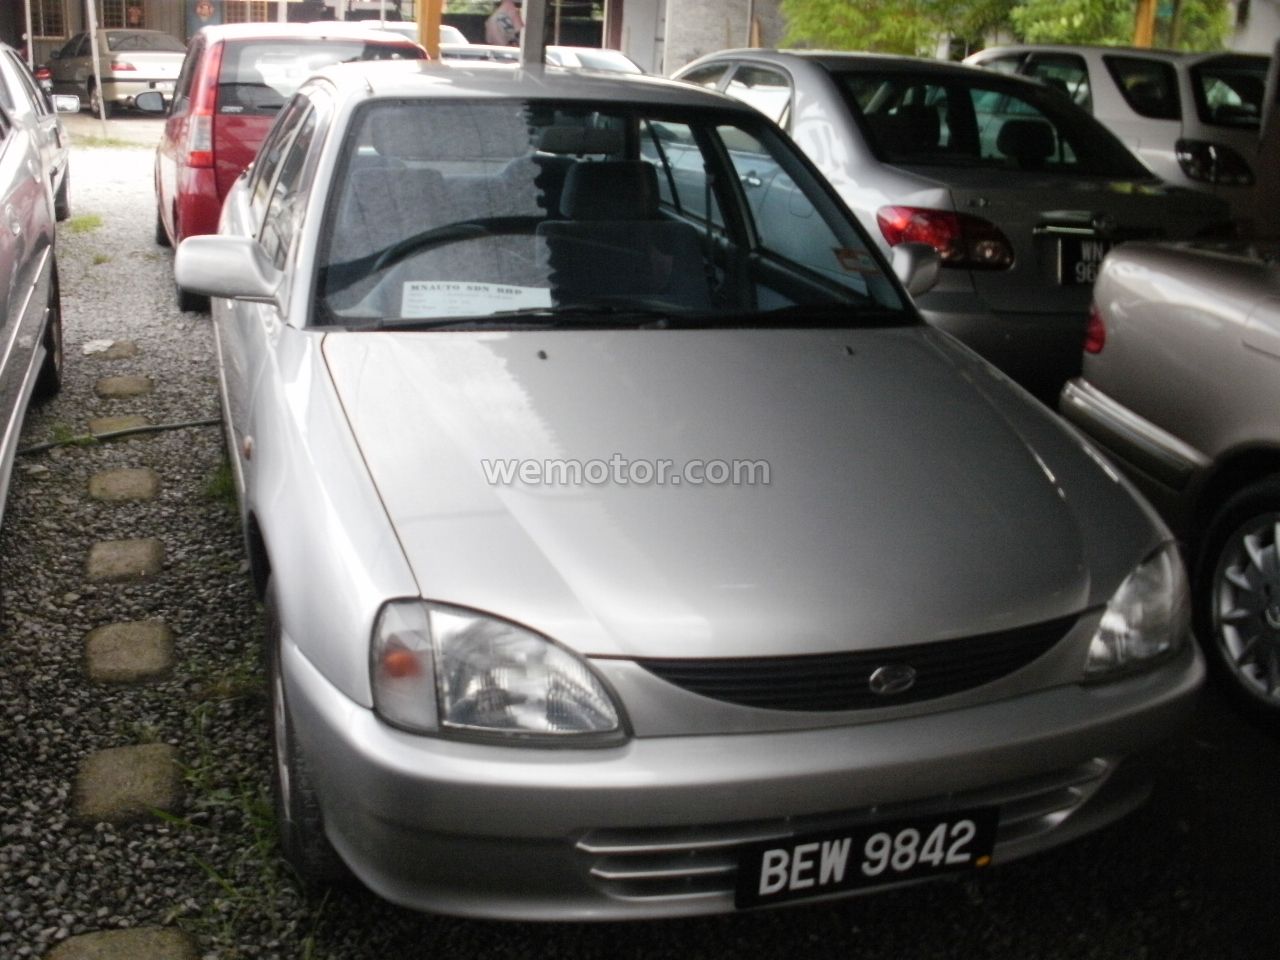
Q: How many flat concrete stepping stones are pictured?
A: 8